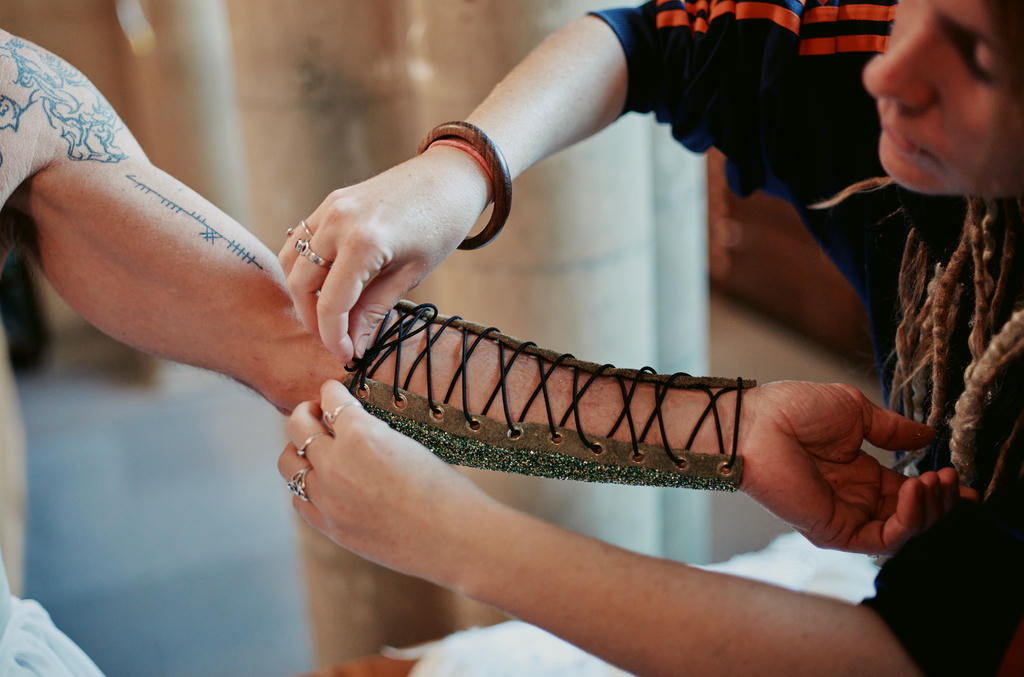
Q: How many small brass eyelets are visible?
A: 10